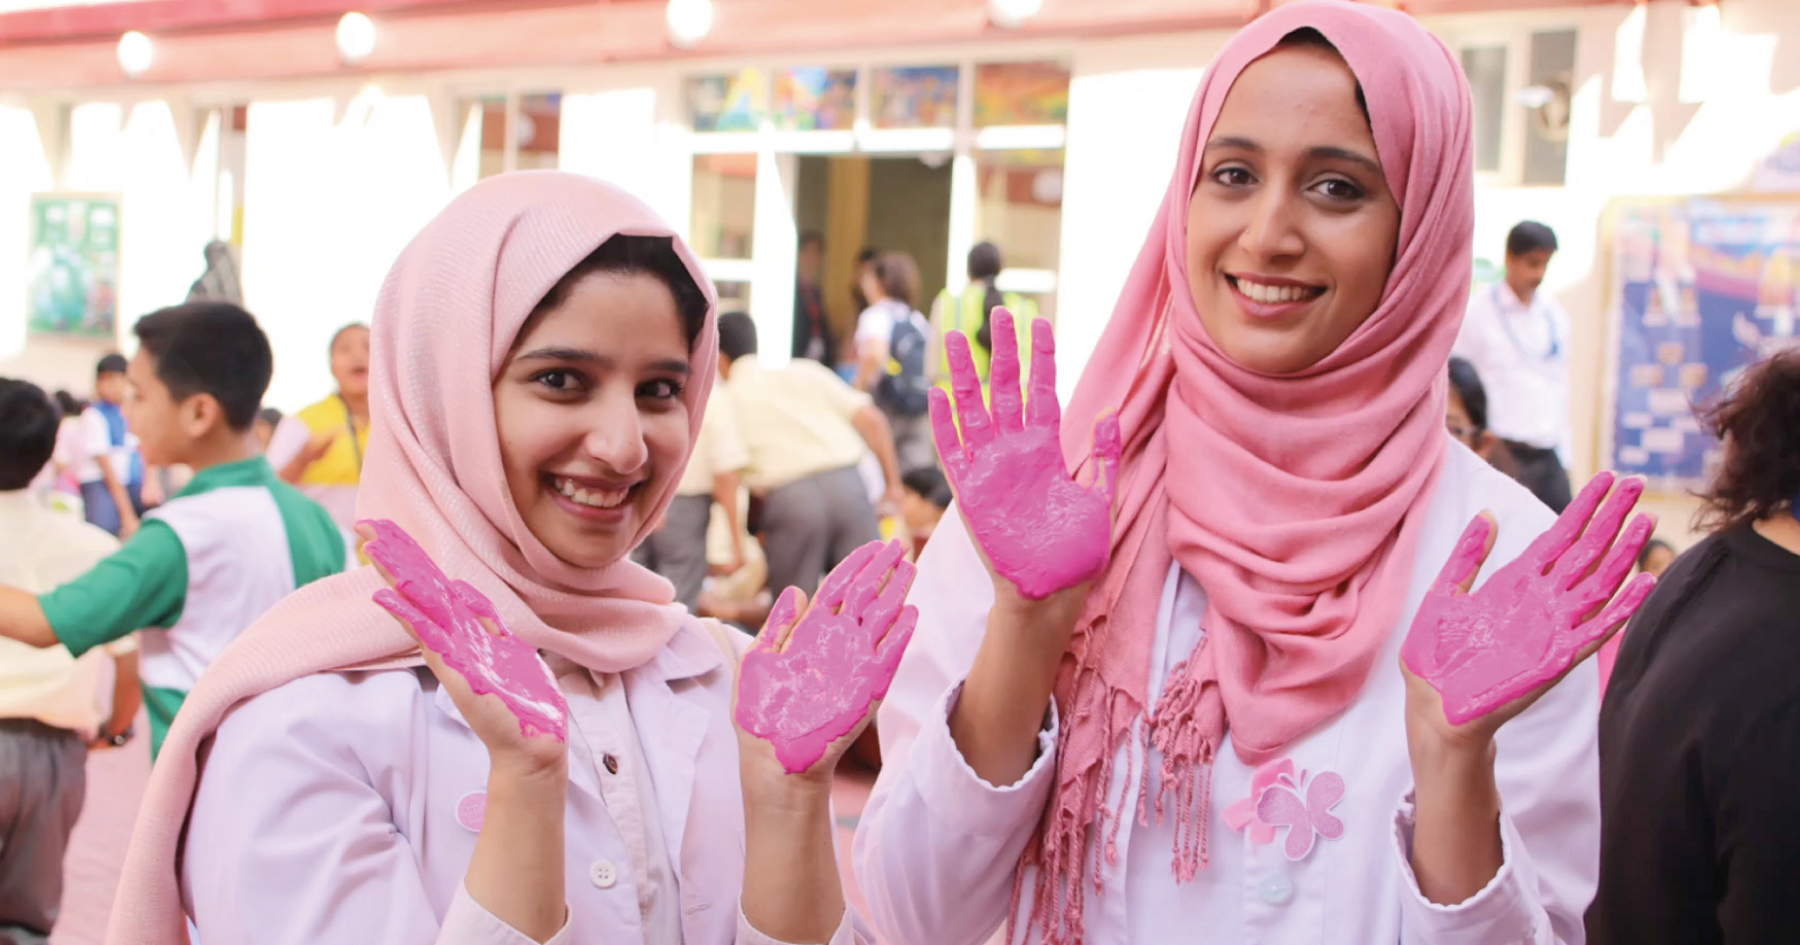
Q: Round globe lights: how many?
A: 4